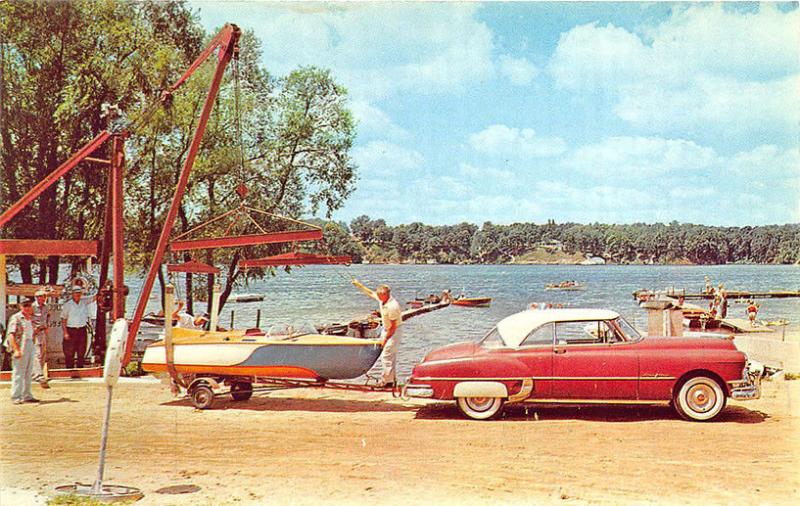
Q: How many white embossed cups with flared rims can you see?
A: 0